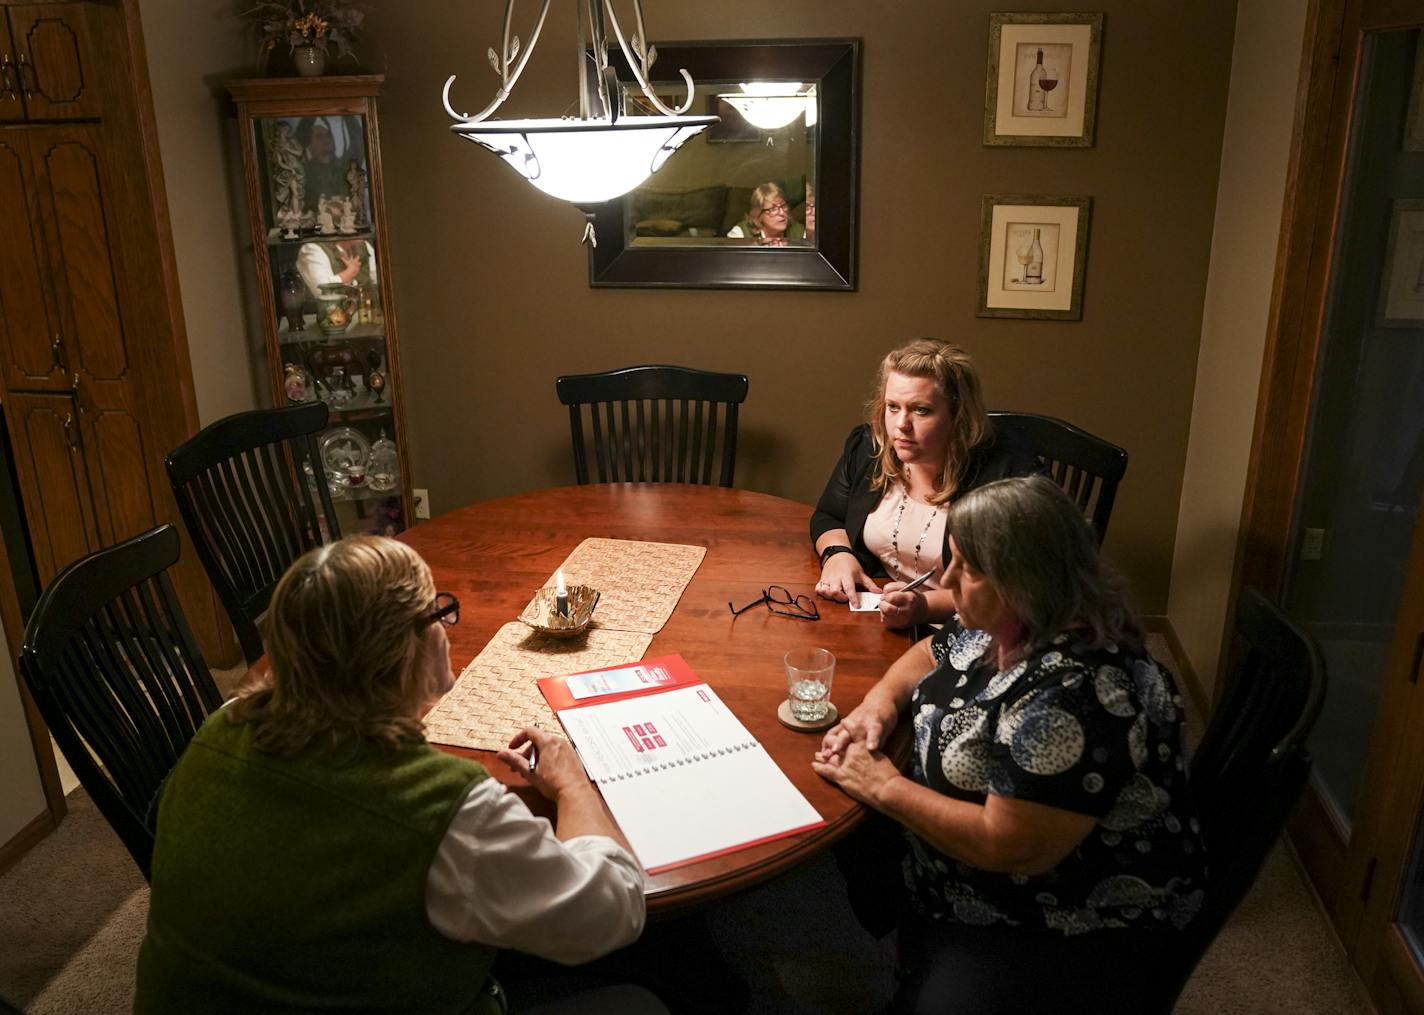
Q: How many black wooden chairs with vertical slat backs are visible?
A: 5